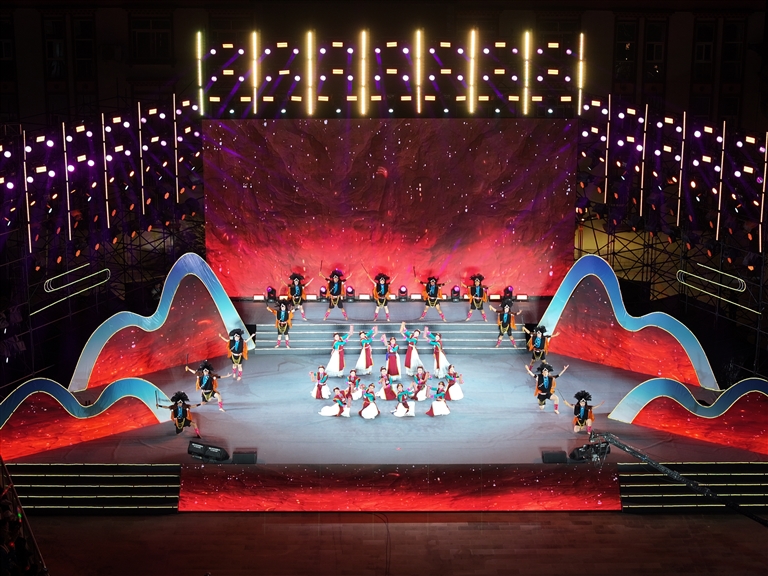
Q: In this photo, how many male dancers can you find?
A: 13